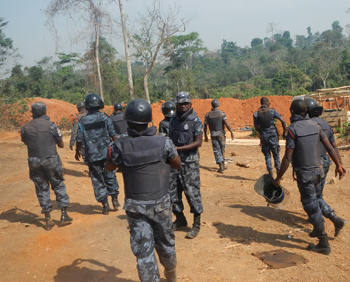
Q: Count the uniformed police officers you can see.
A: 11